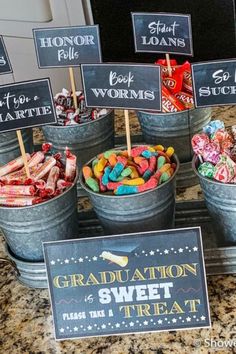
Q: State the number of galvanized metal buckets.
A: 6